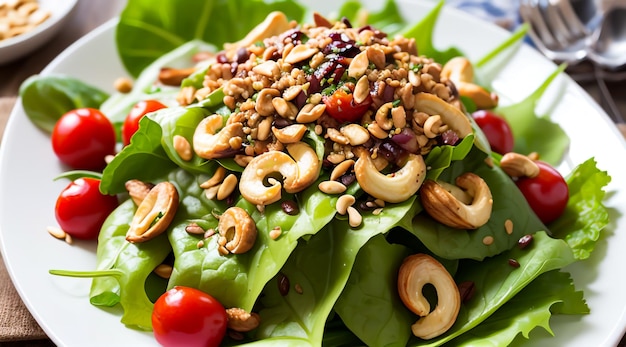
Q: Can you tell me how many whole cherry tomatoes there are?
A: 6